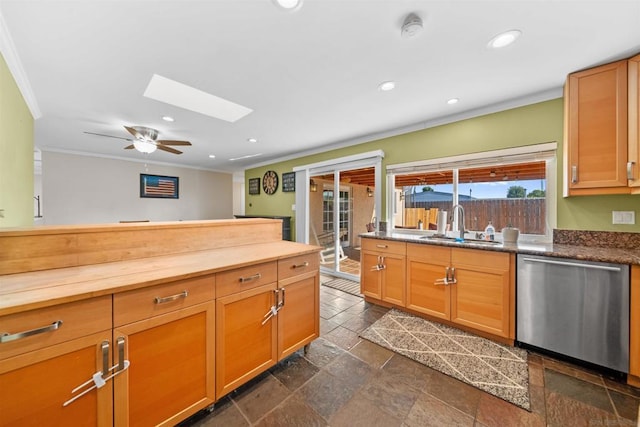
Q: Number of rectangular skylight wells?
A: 1